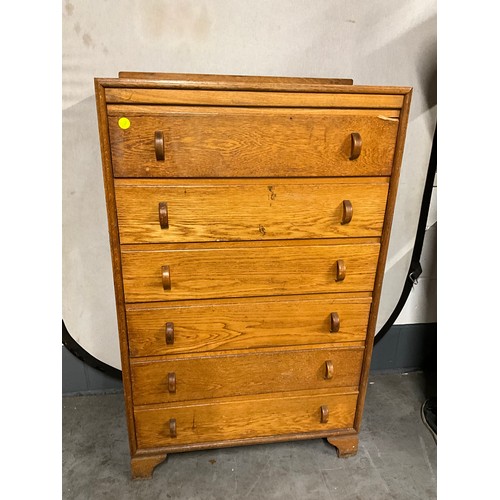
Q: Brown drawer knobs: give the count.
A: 12